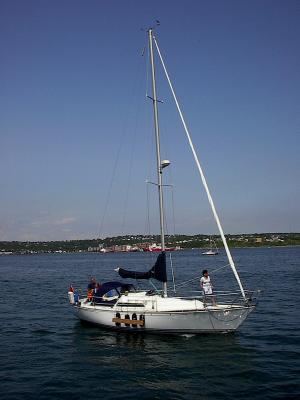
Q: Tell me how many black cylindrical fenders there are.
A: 4